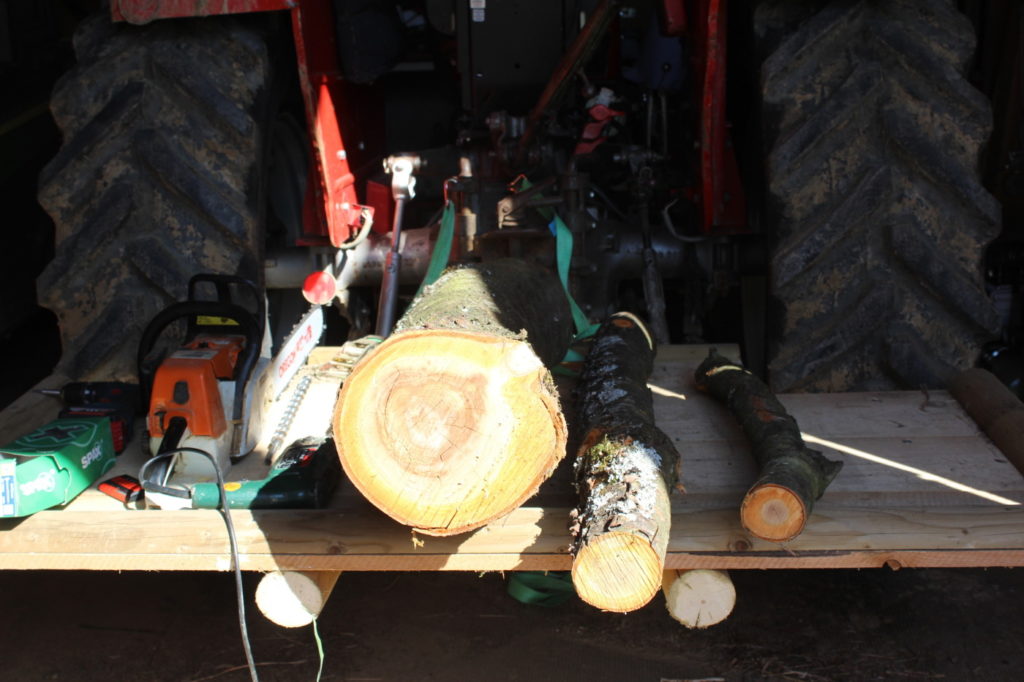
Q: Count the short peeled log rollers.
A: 2